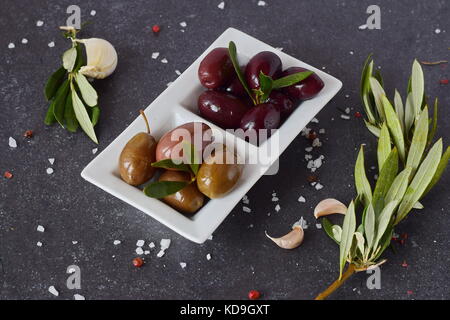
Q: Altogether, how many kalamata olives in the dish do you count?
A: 7